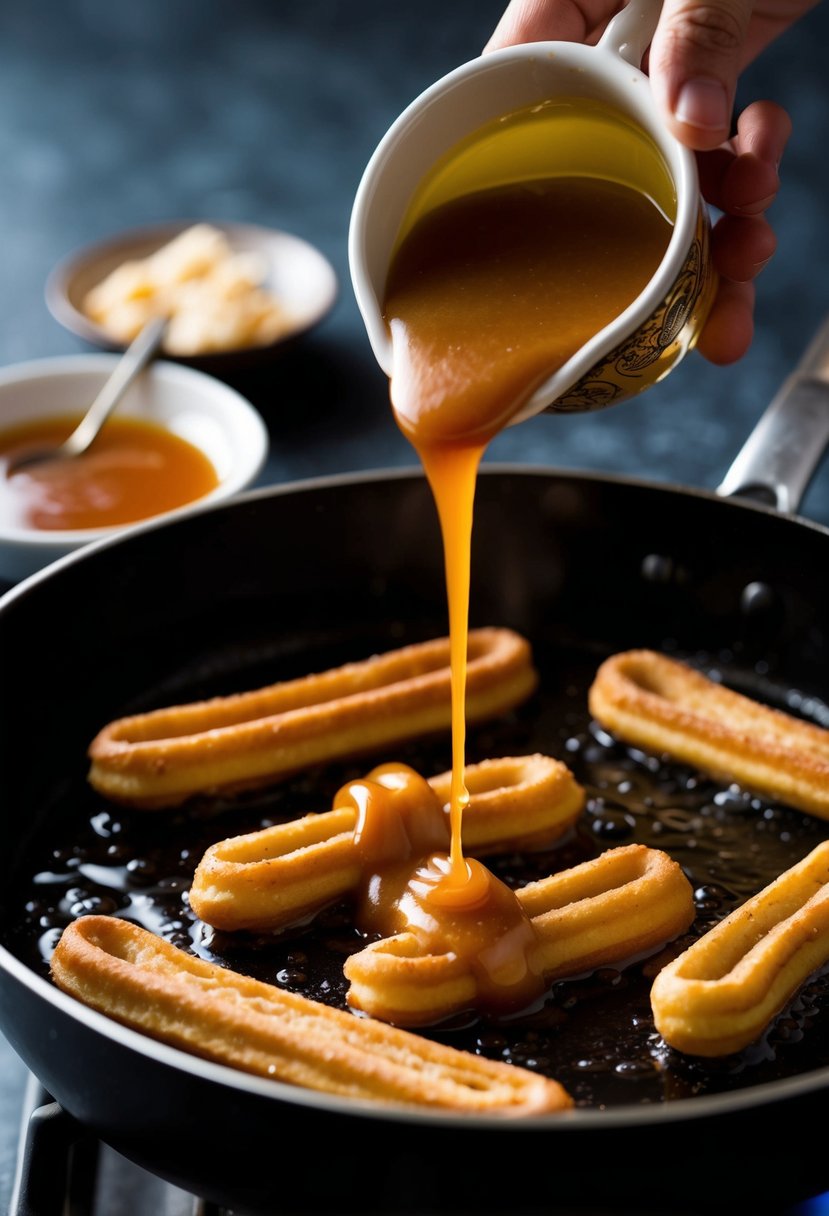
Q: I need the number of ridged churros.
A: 6